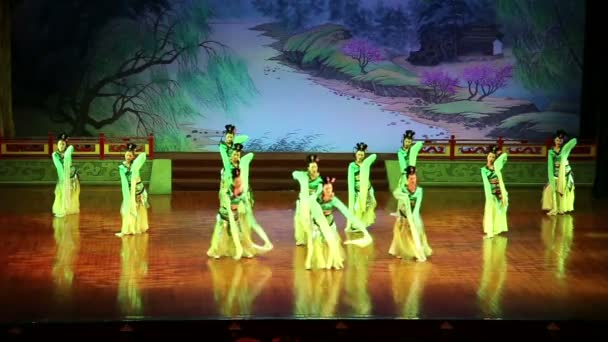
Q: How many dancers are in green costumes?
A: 12